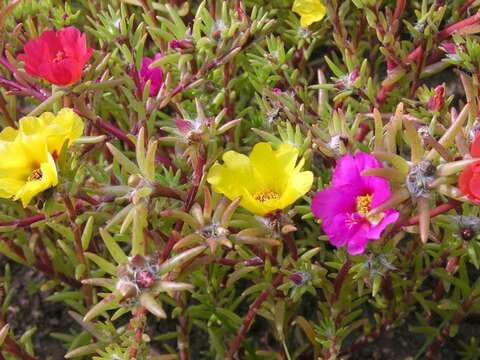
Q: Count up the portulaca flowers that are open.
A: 8